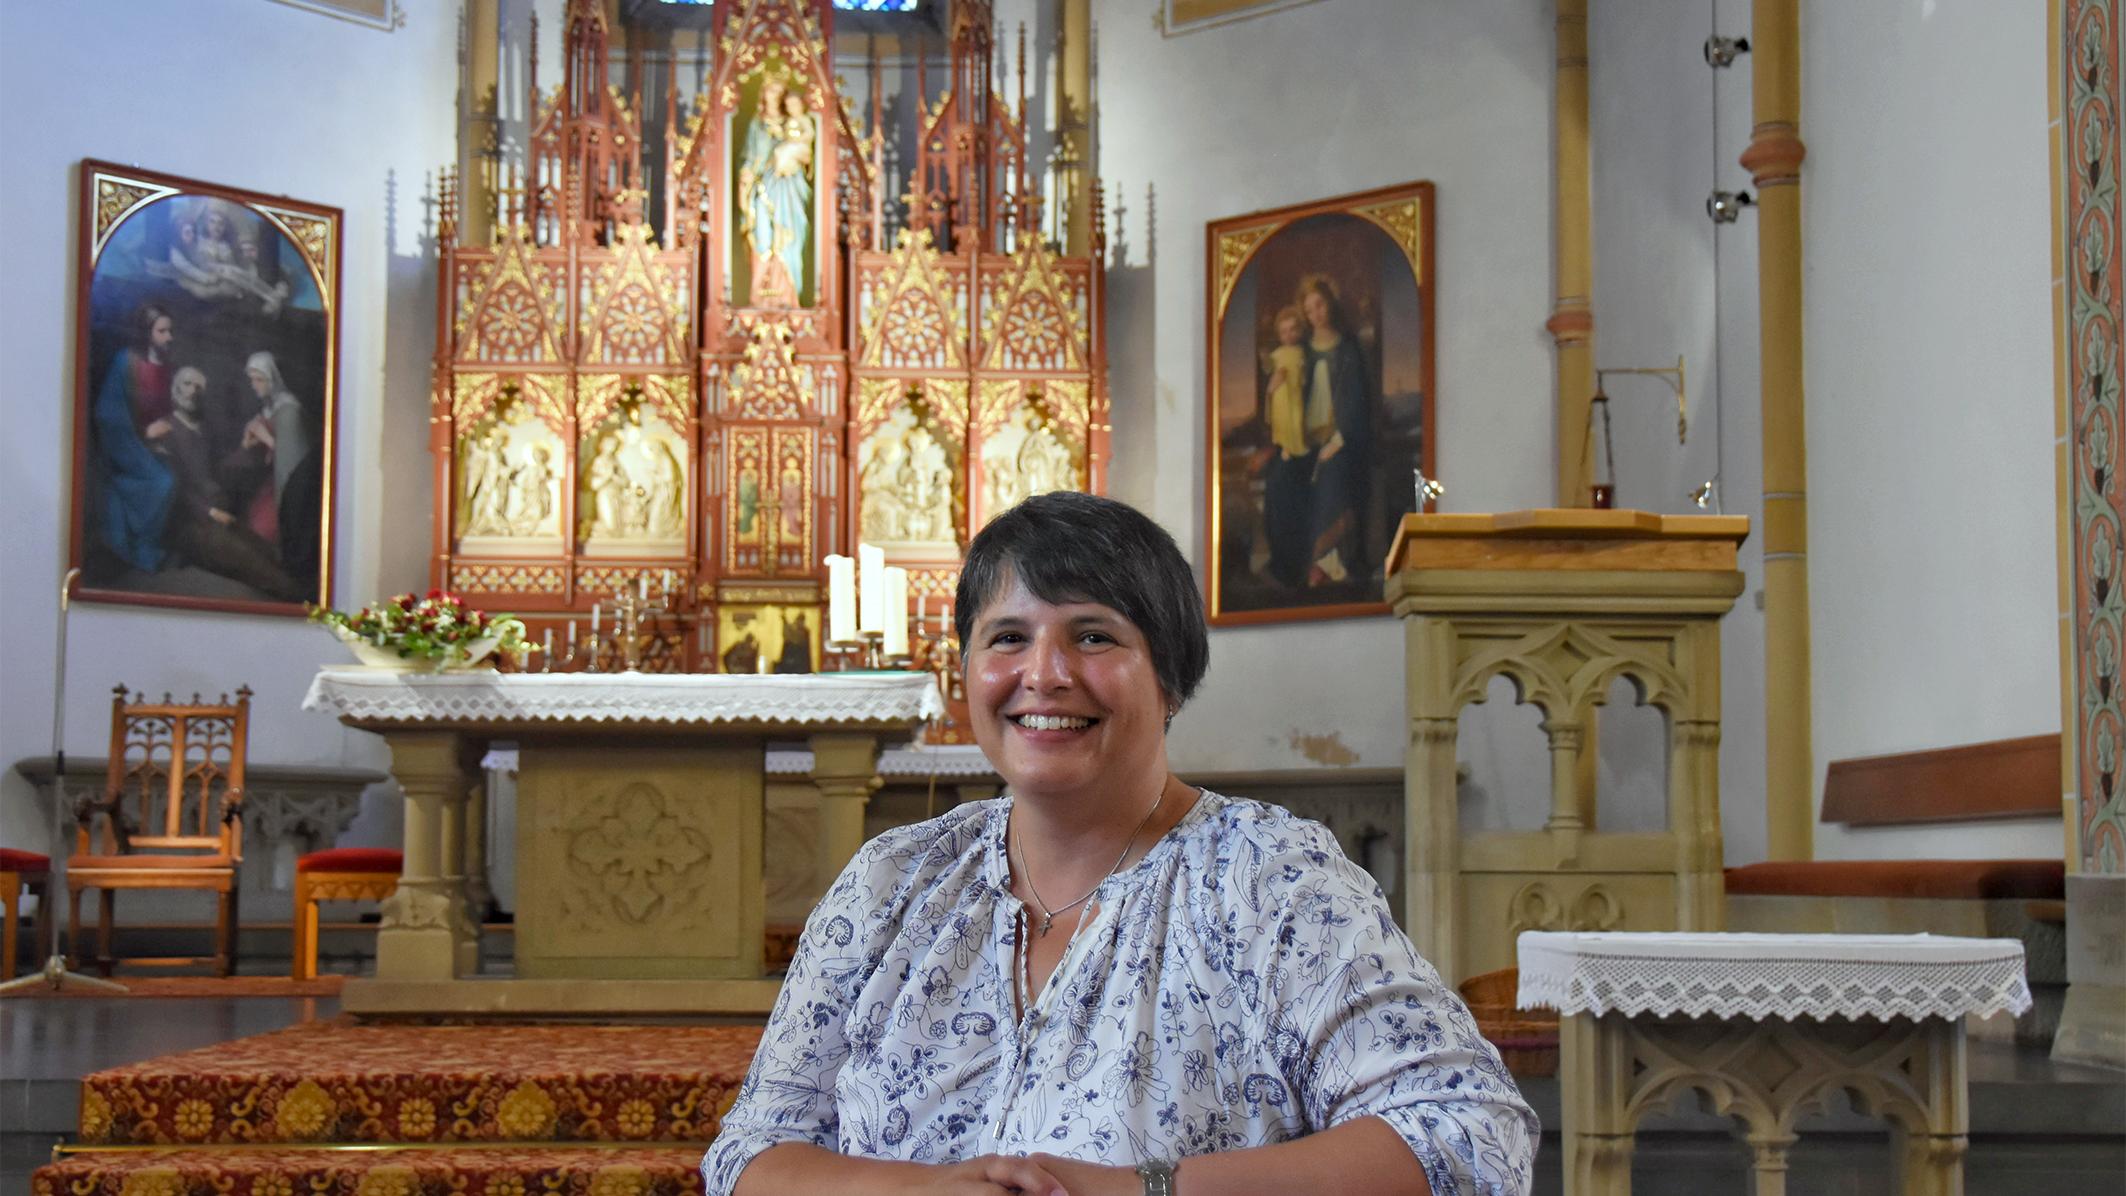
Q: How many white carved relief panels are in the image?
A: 4